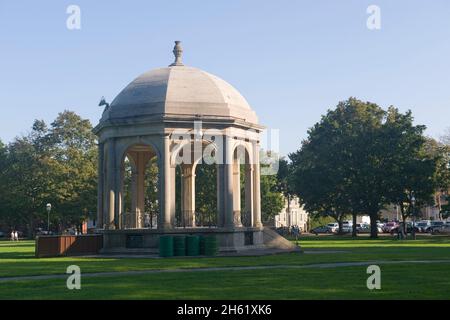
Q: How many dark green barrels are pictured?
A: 4